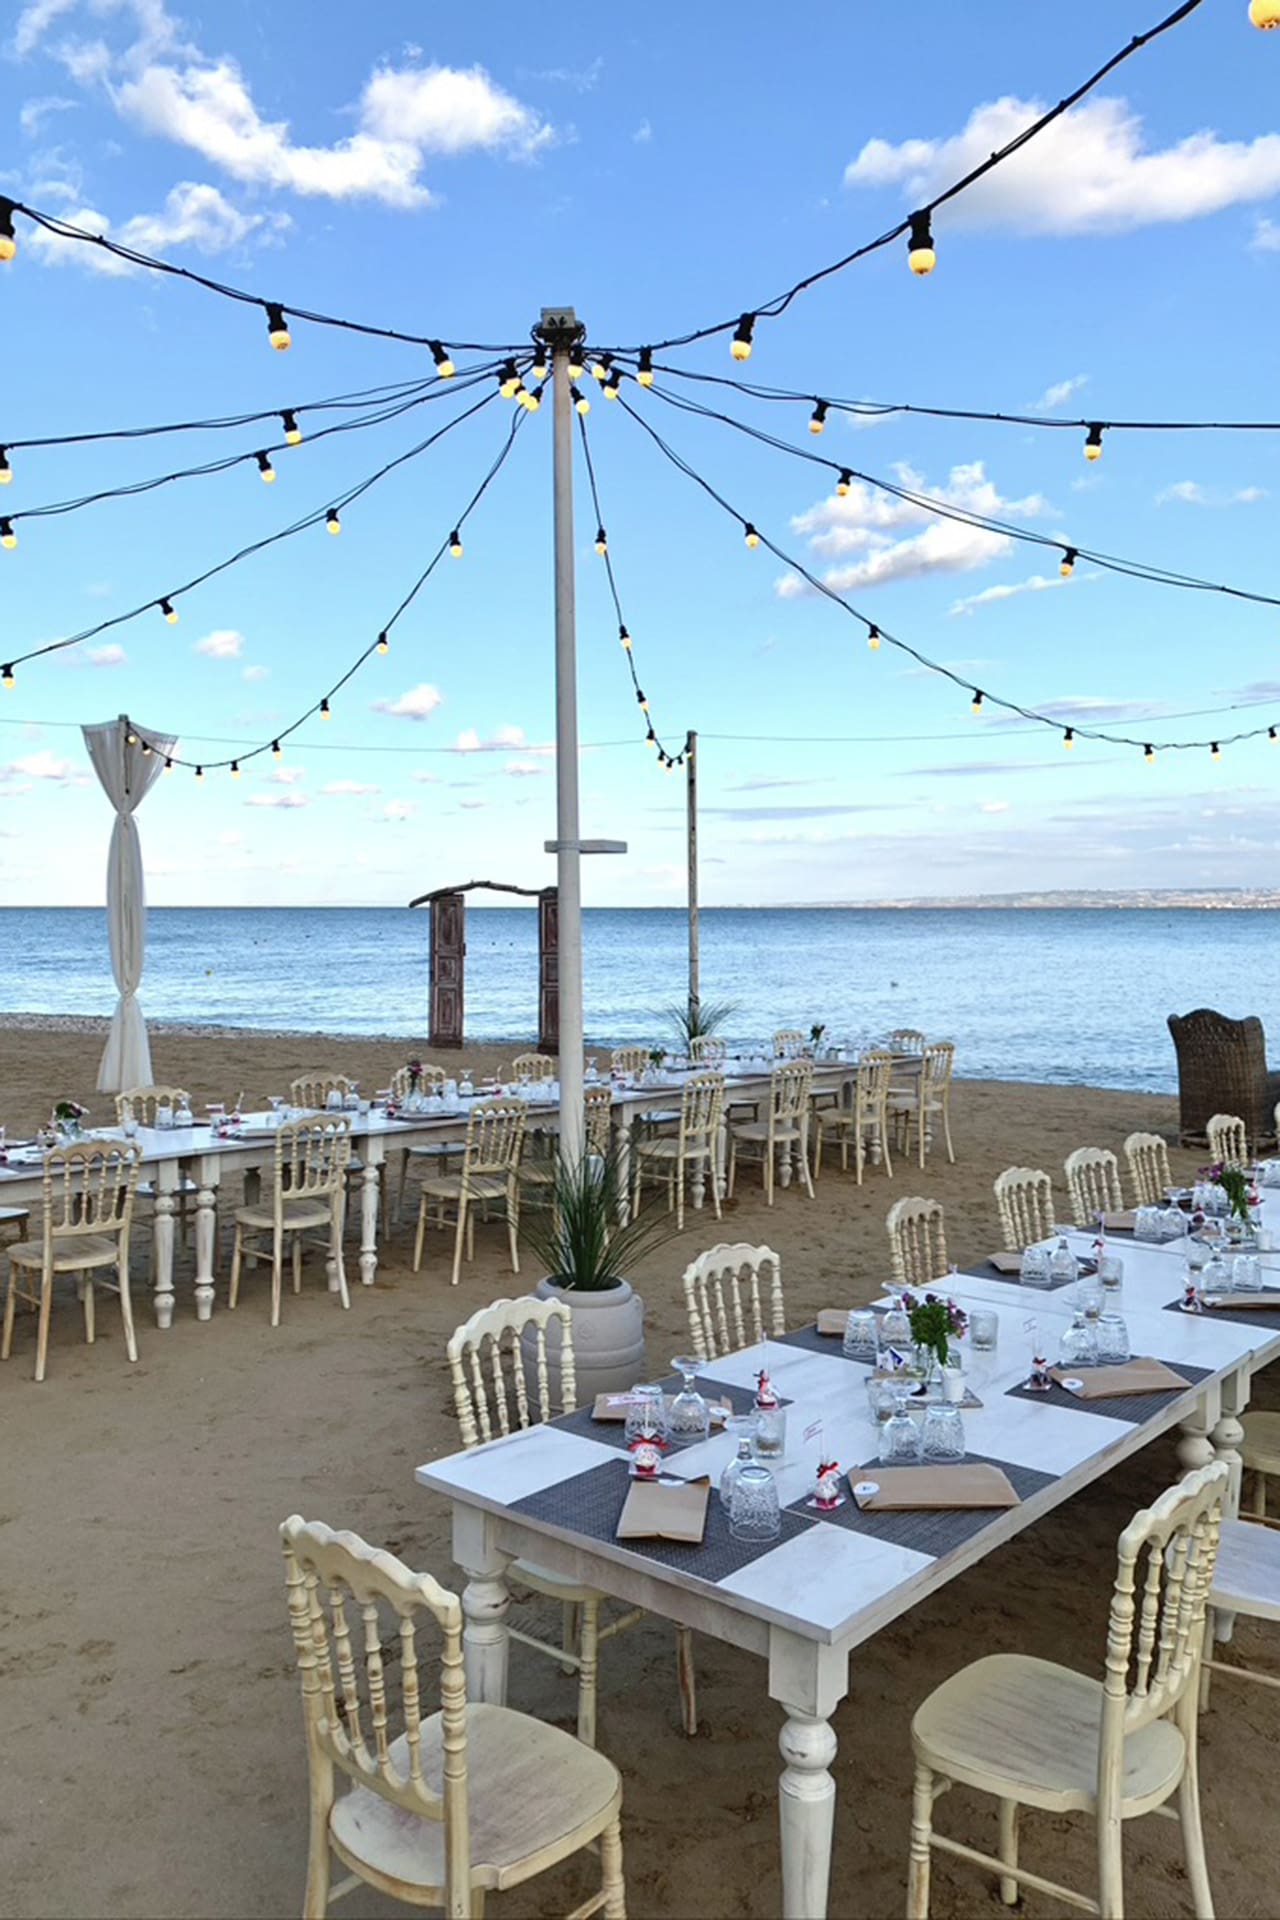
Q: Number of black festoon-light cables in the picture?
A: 10